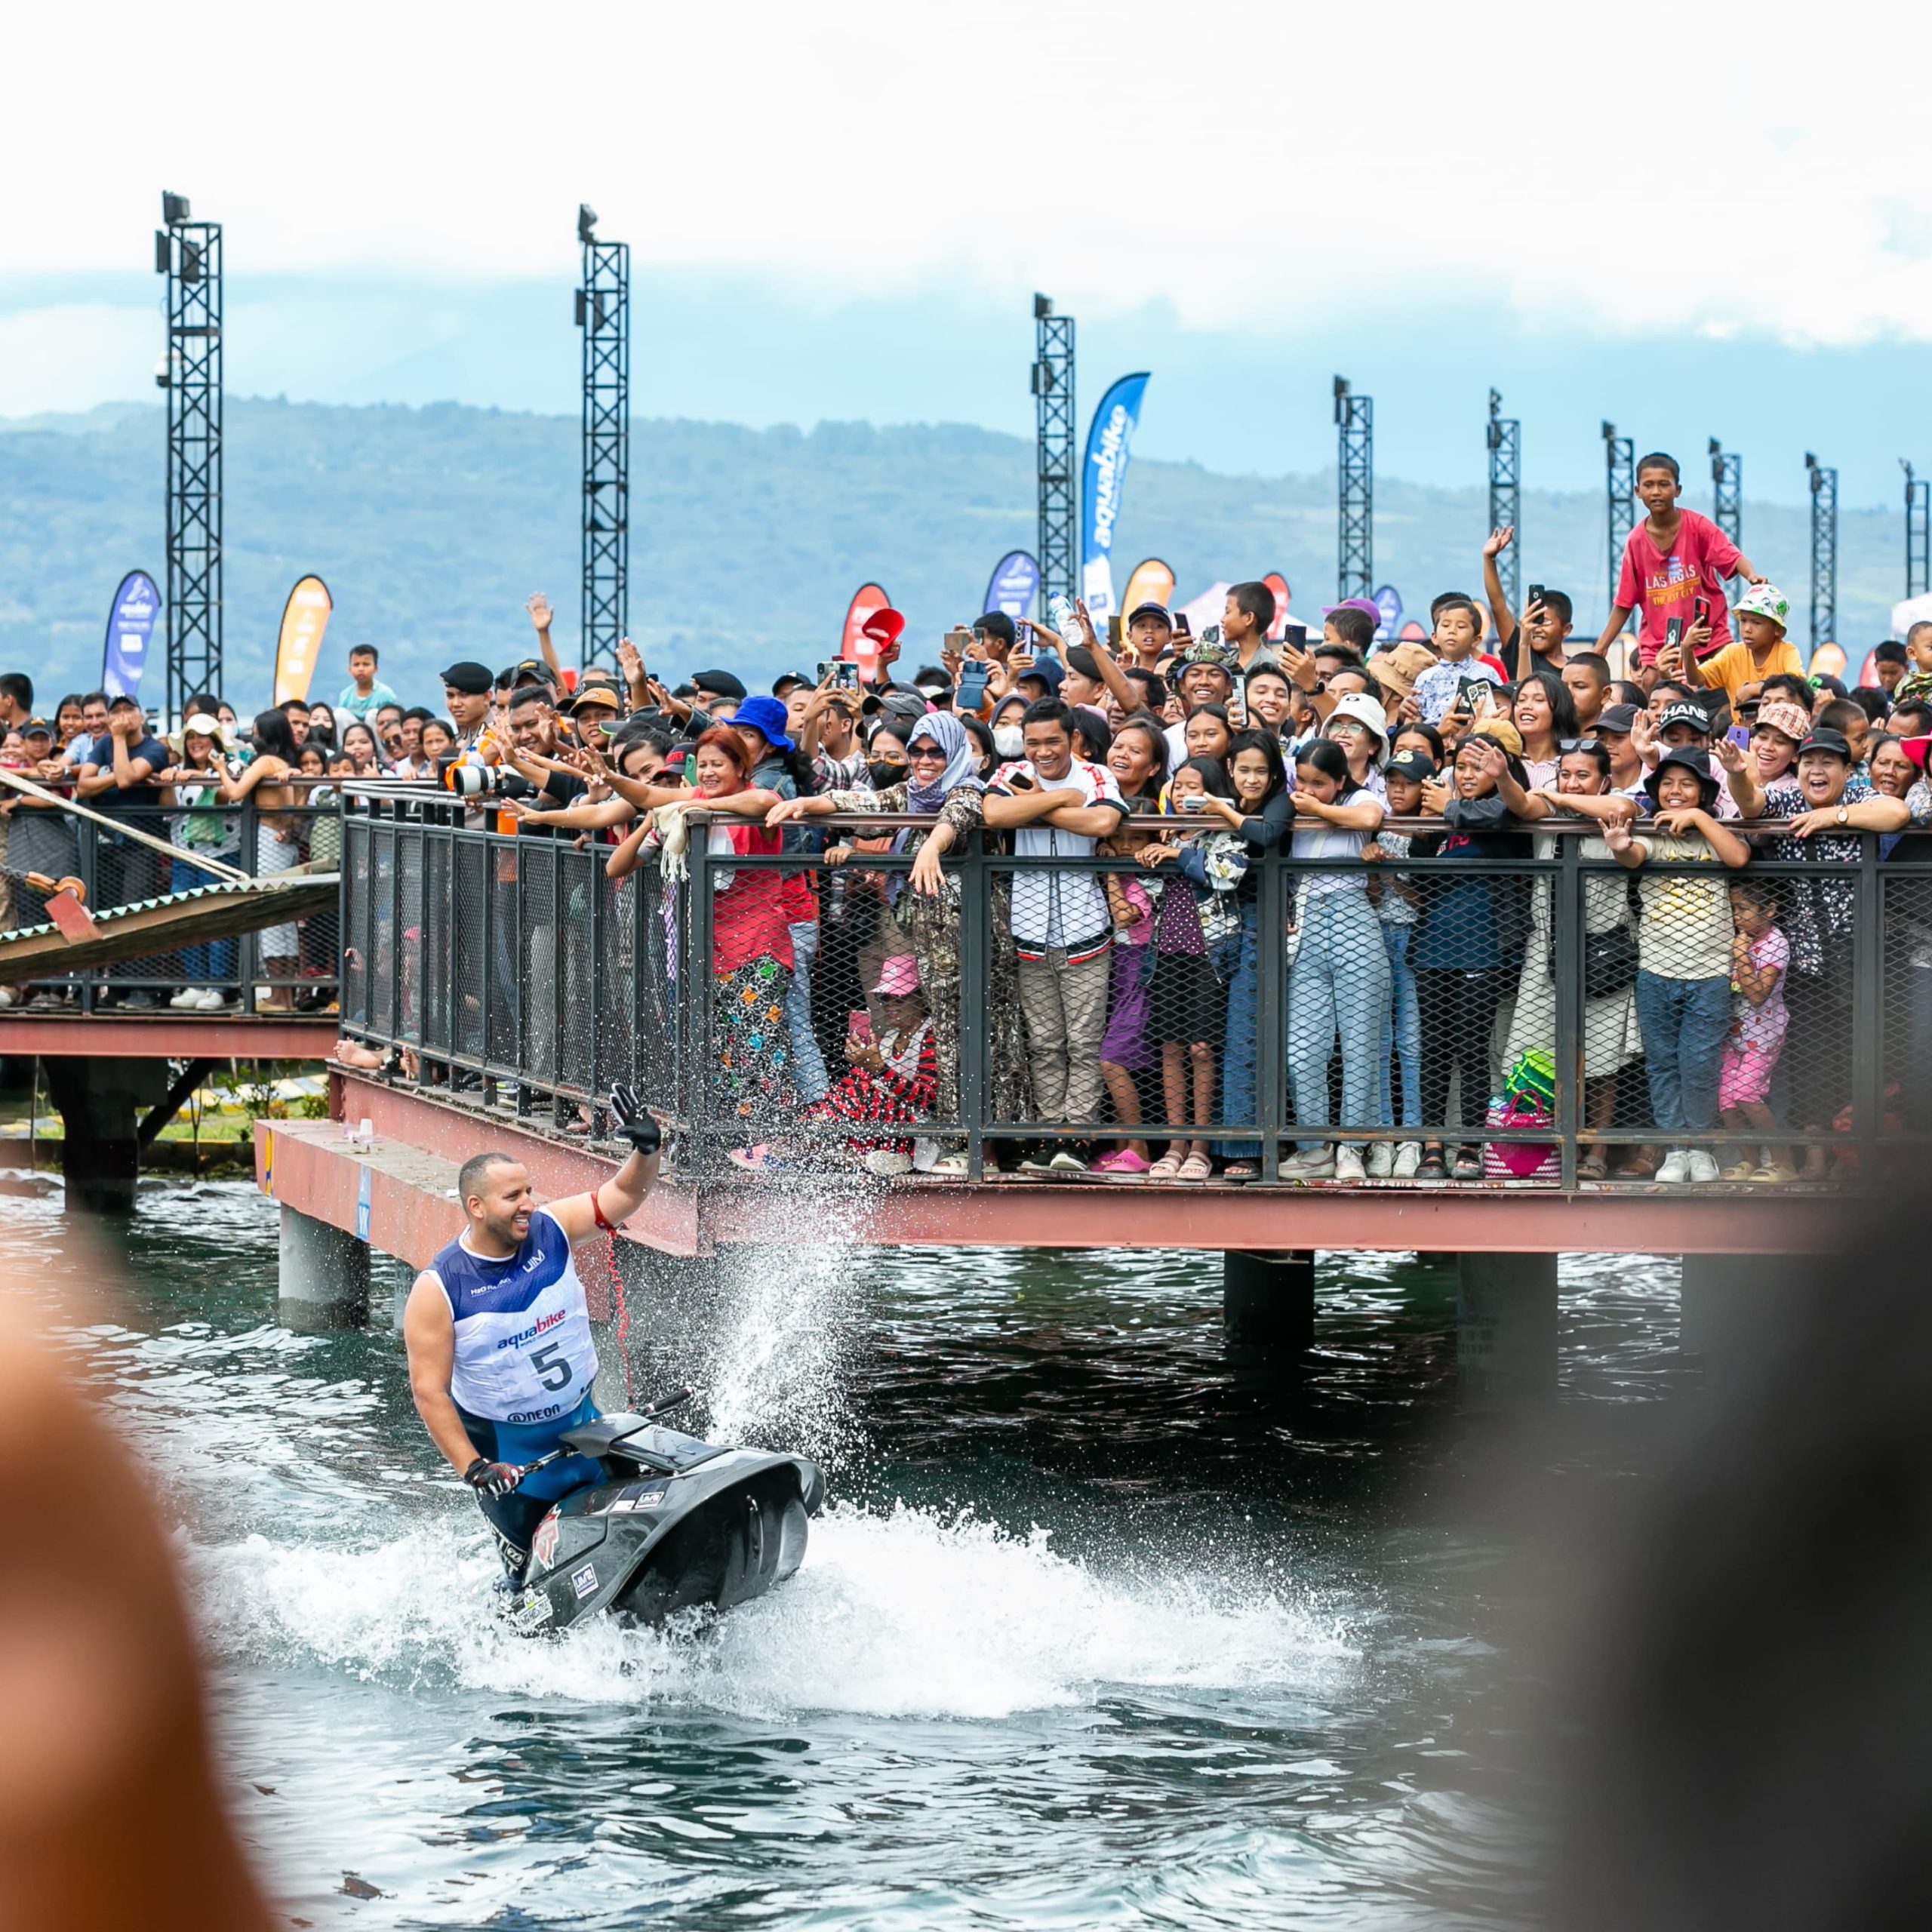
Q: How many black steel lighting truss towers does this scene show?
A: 9